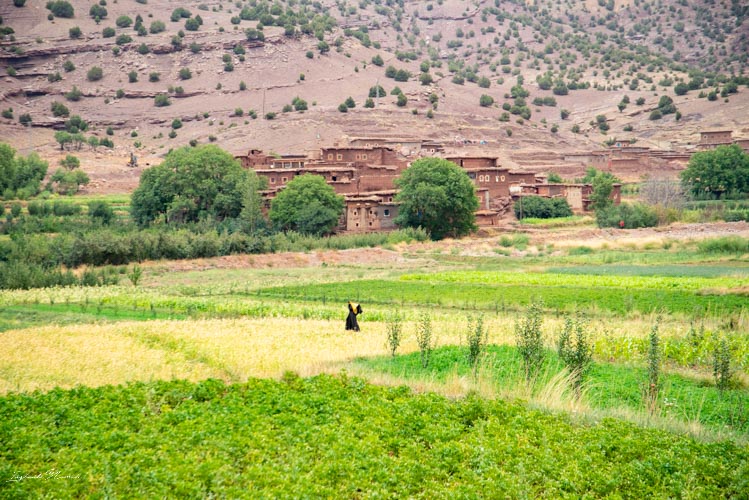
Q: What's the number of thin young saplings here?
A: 7